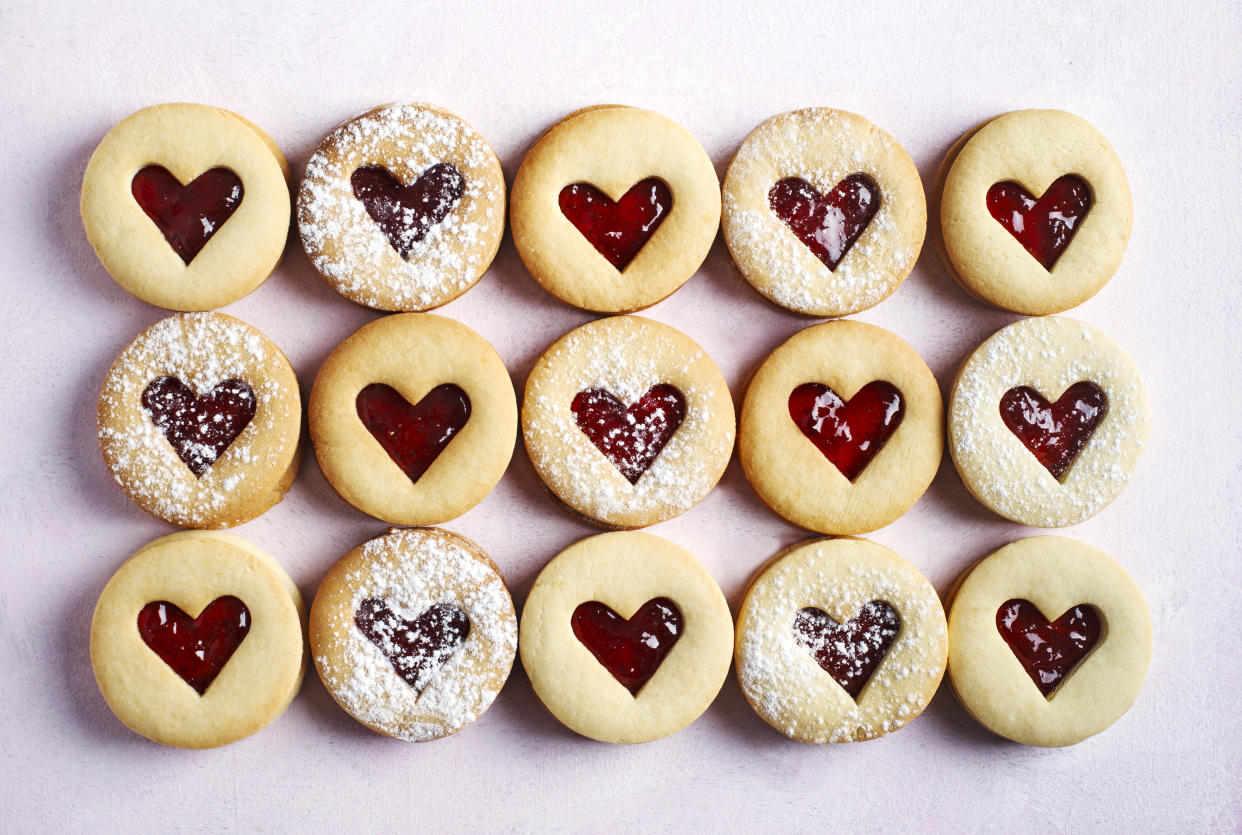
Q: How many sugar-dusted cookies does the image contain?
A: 7